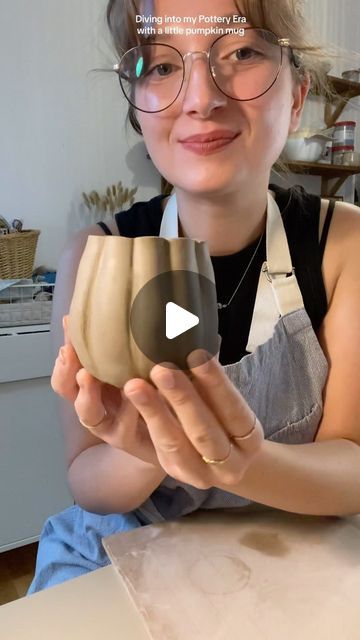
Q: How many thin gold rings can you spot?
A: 3